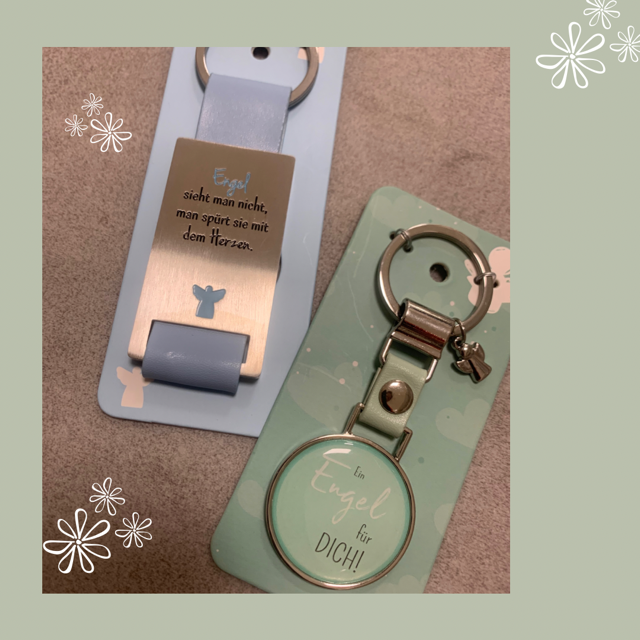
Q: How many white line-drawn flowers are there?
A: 9